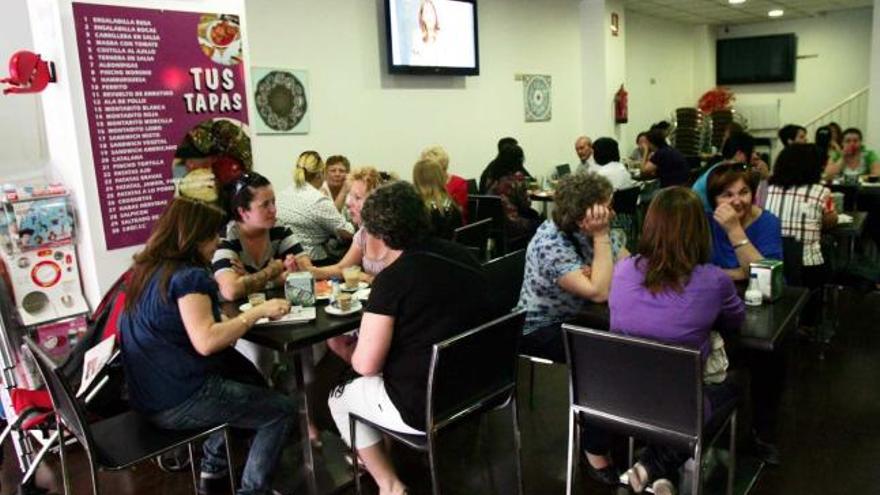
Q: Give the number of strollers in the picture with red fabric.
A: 1